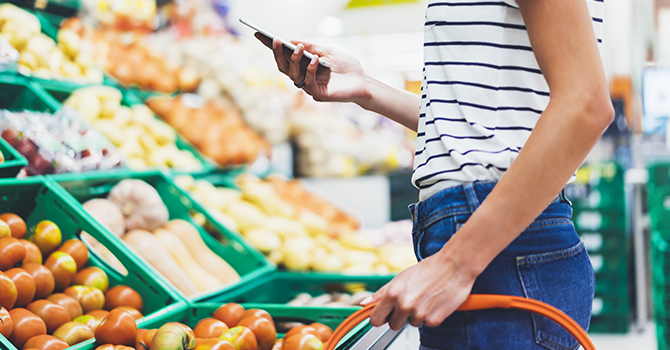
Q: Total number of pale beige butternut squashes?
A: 3